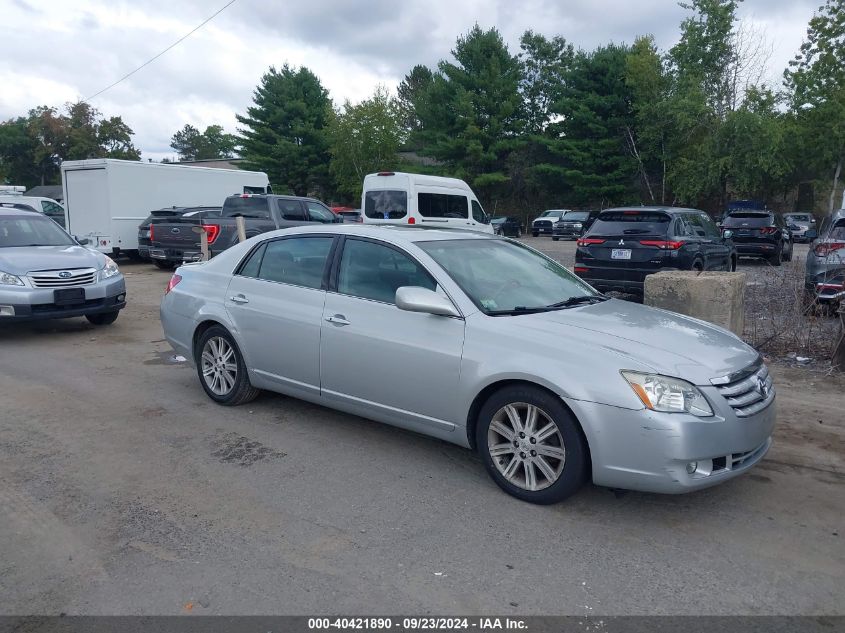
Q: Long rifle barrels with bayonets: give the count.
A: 0